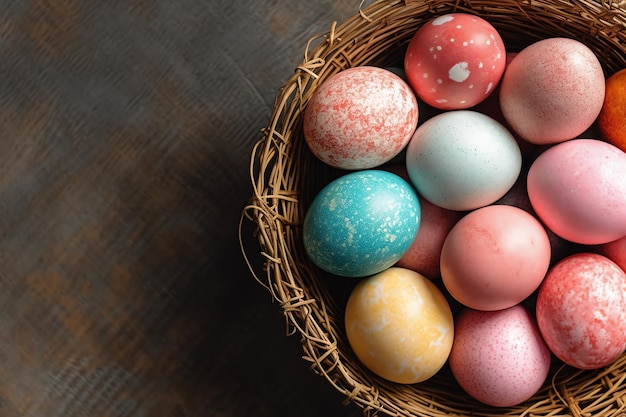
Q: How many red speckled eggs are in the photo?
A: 3